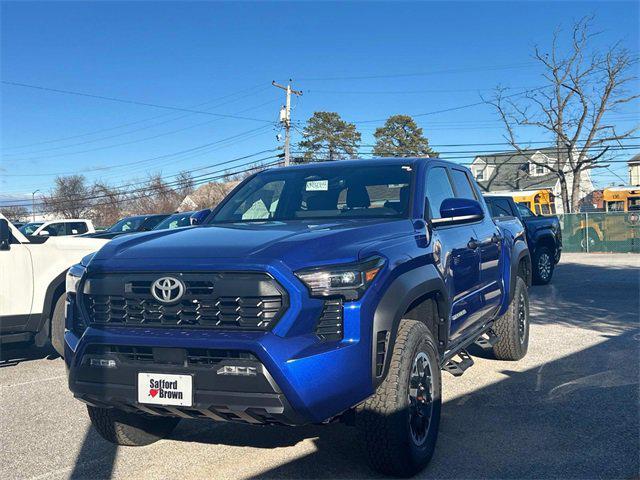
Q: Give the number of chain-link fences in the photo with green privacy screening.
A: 1